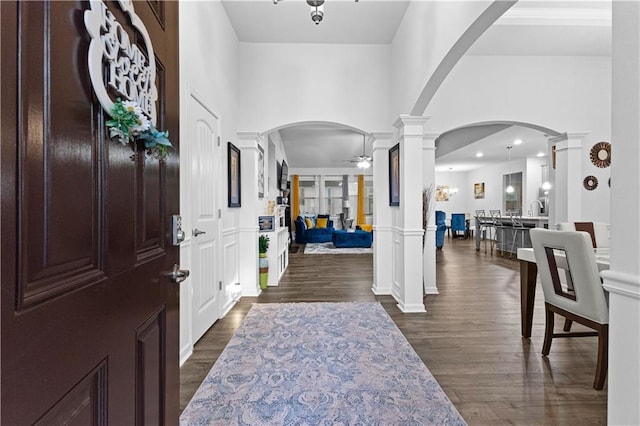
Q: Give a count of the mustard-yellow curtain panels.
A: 2